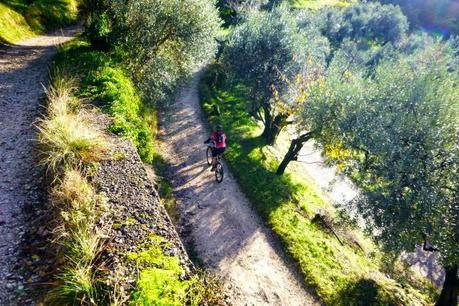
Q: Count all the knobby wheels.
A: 2